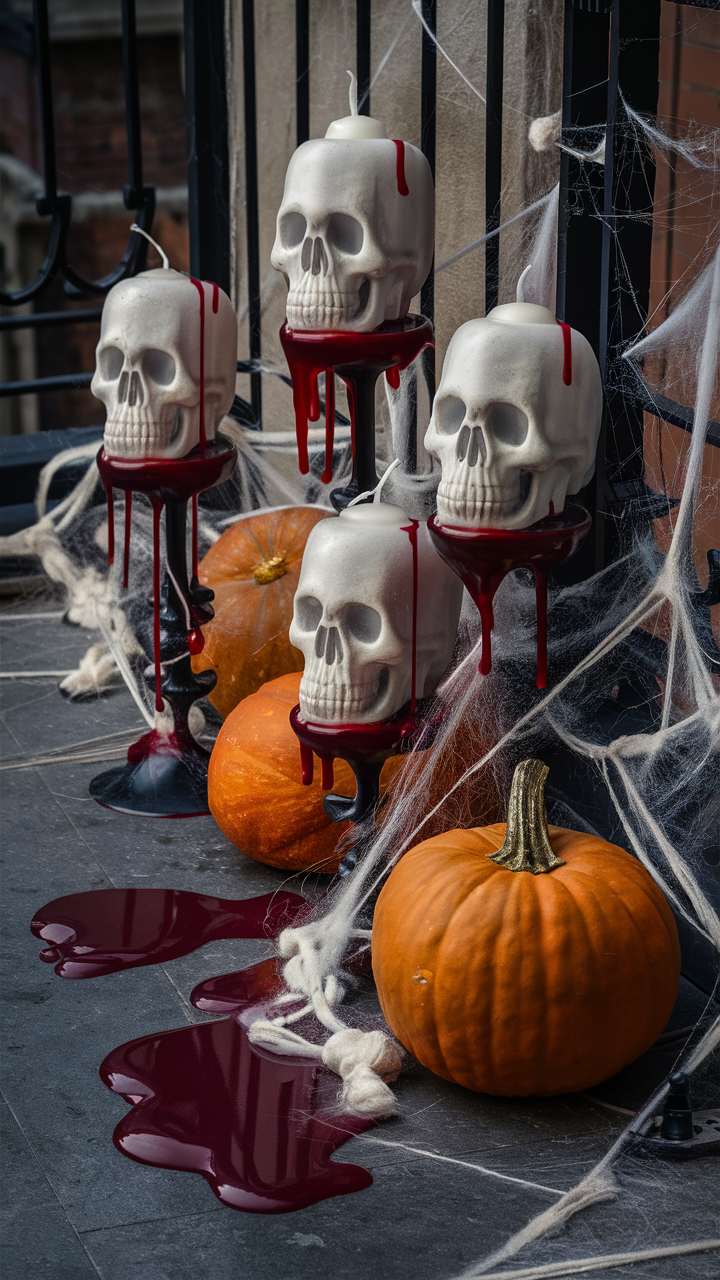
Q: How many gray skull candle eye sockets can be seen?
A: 8